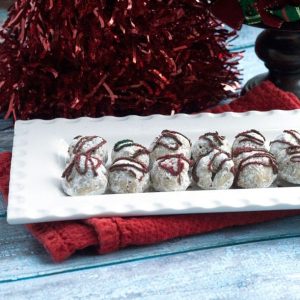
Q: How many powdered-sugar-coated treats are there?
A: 12